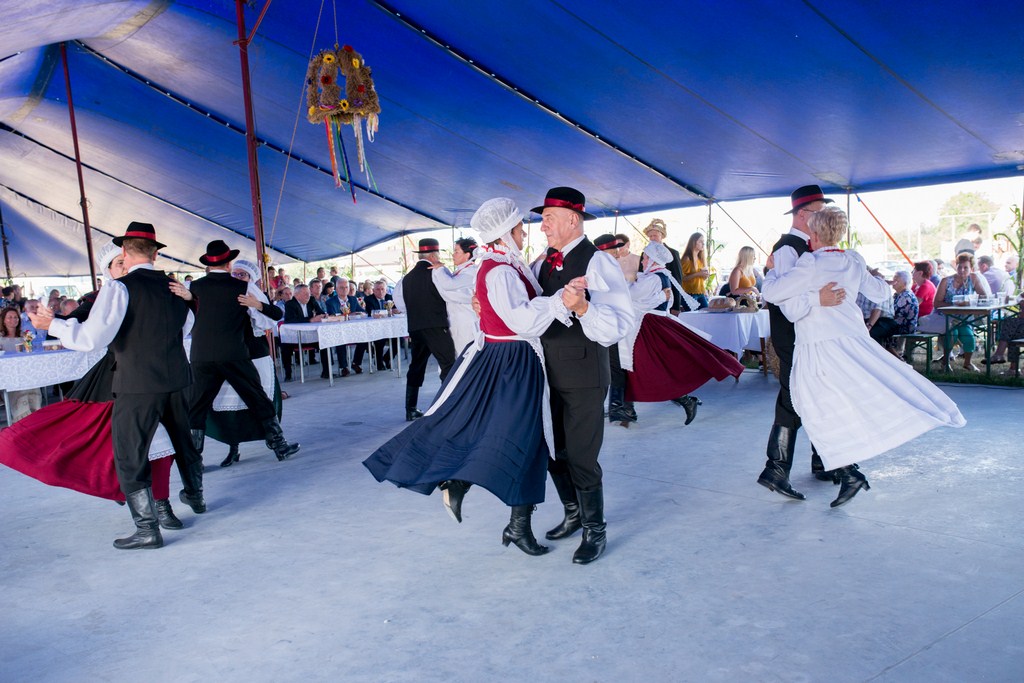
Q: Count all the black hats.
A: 6